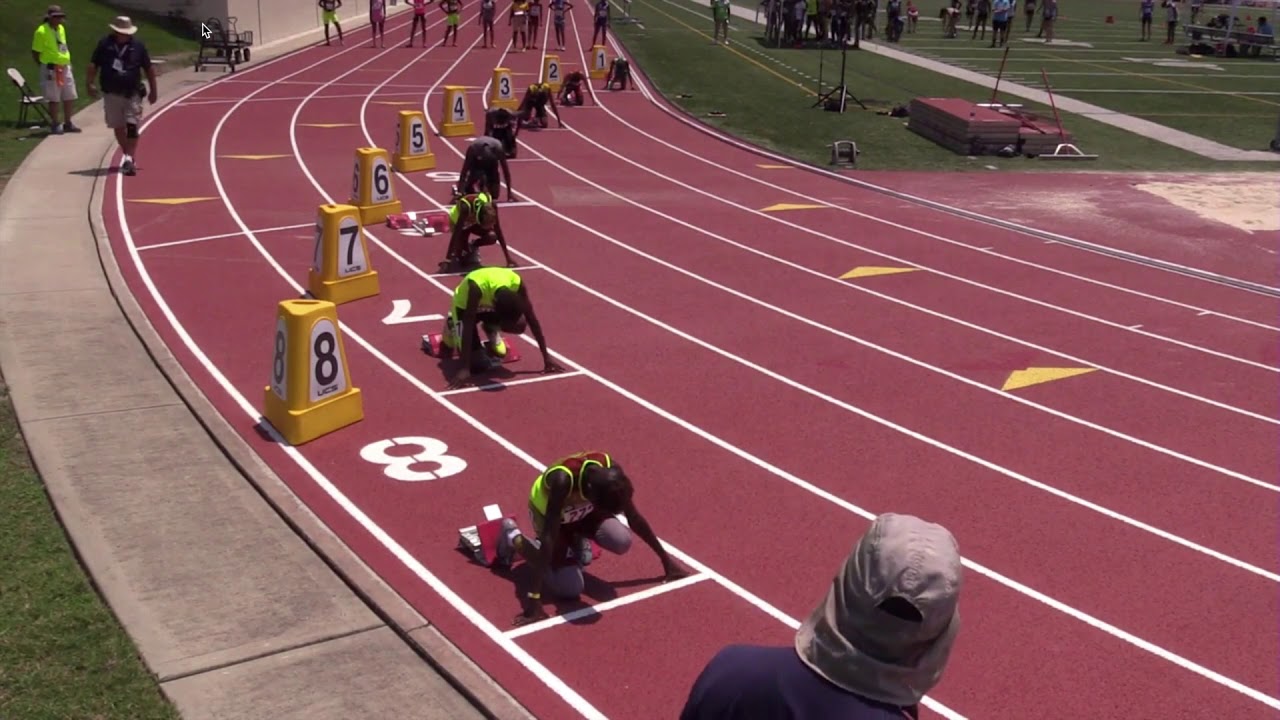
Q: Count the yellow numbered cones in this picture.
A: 8